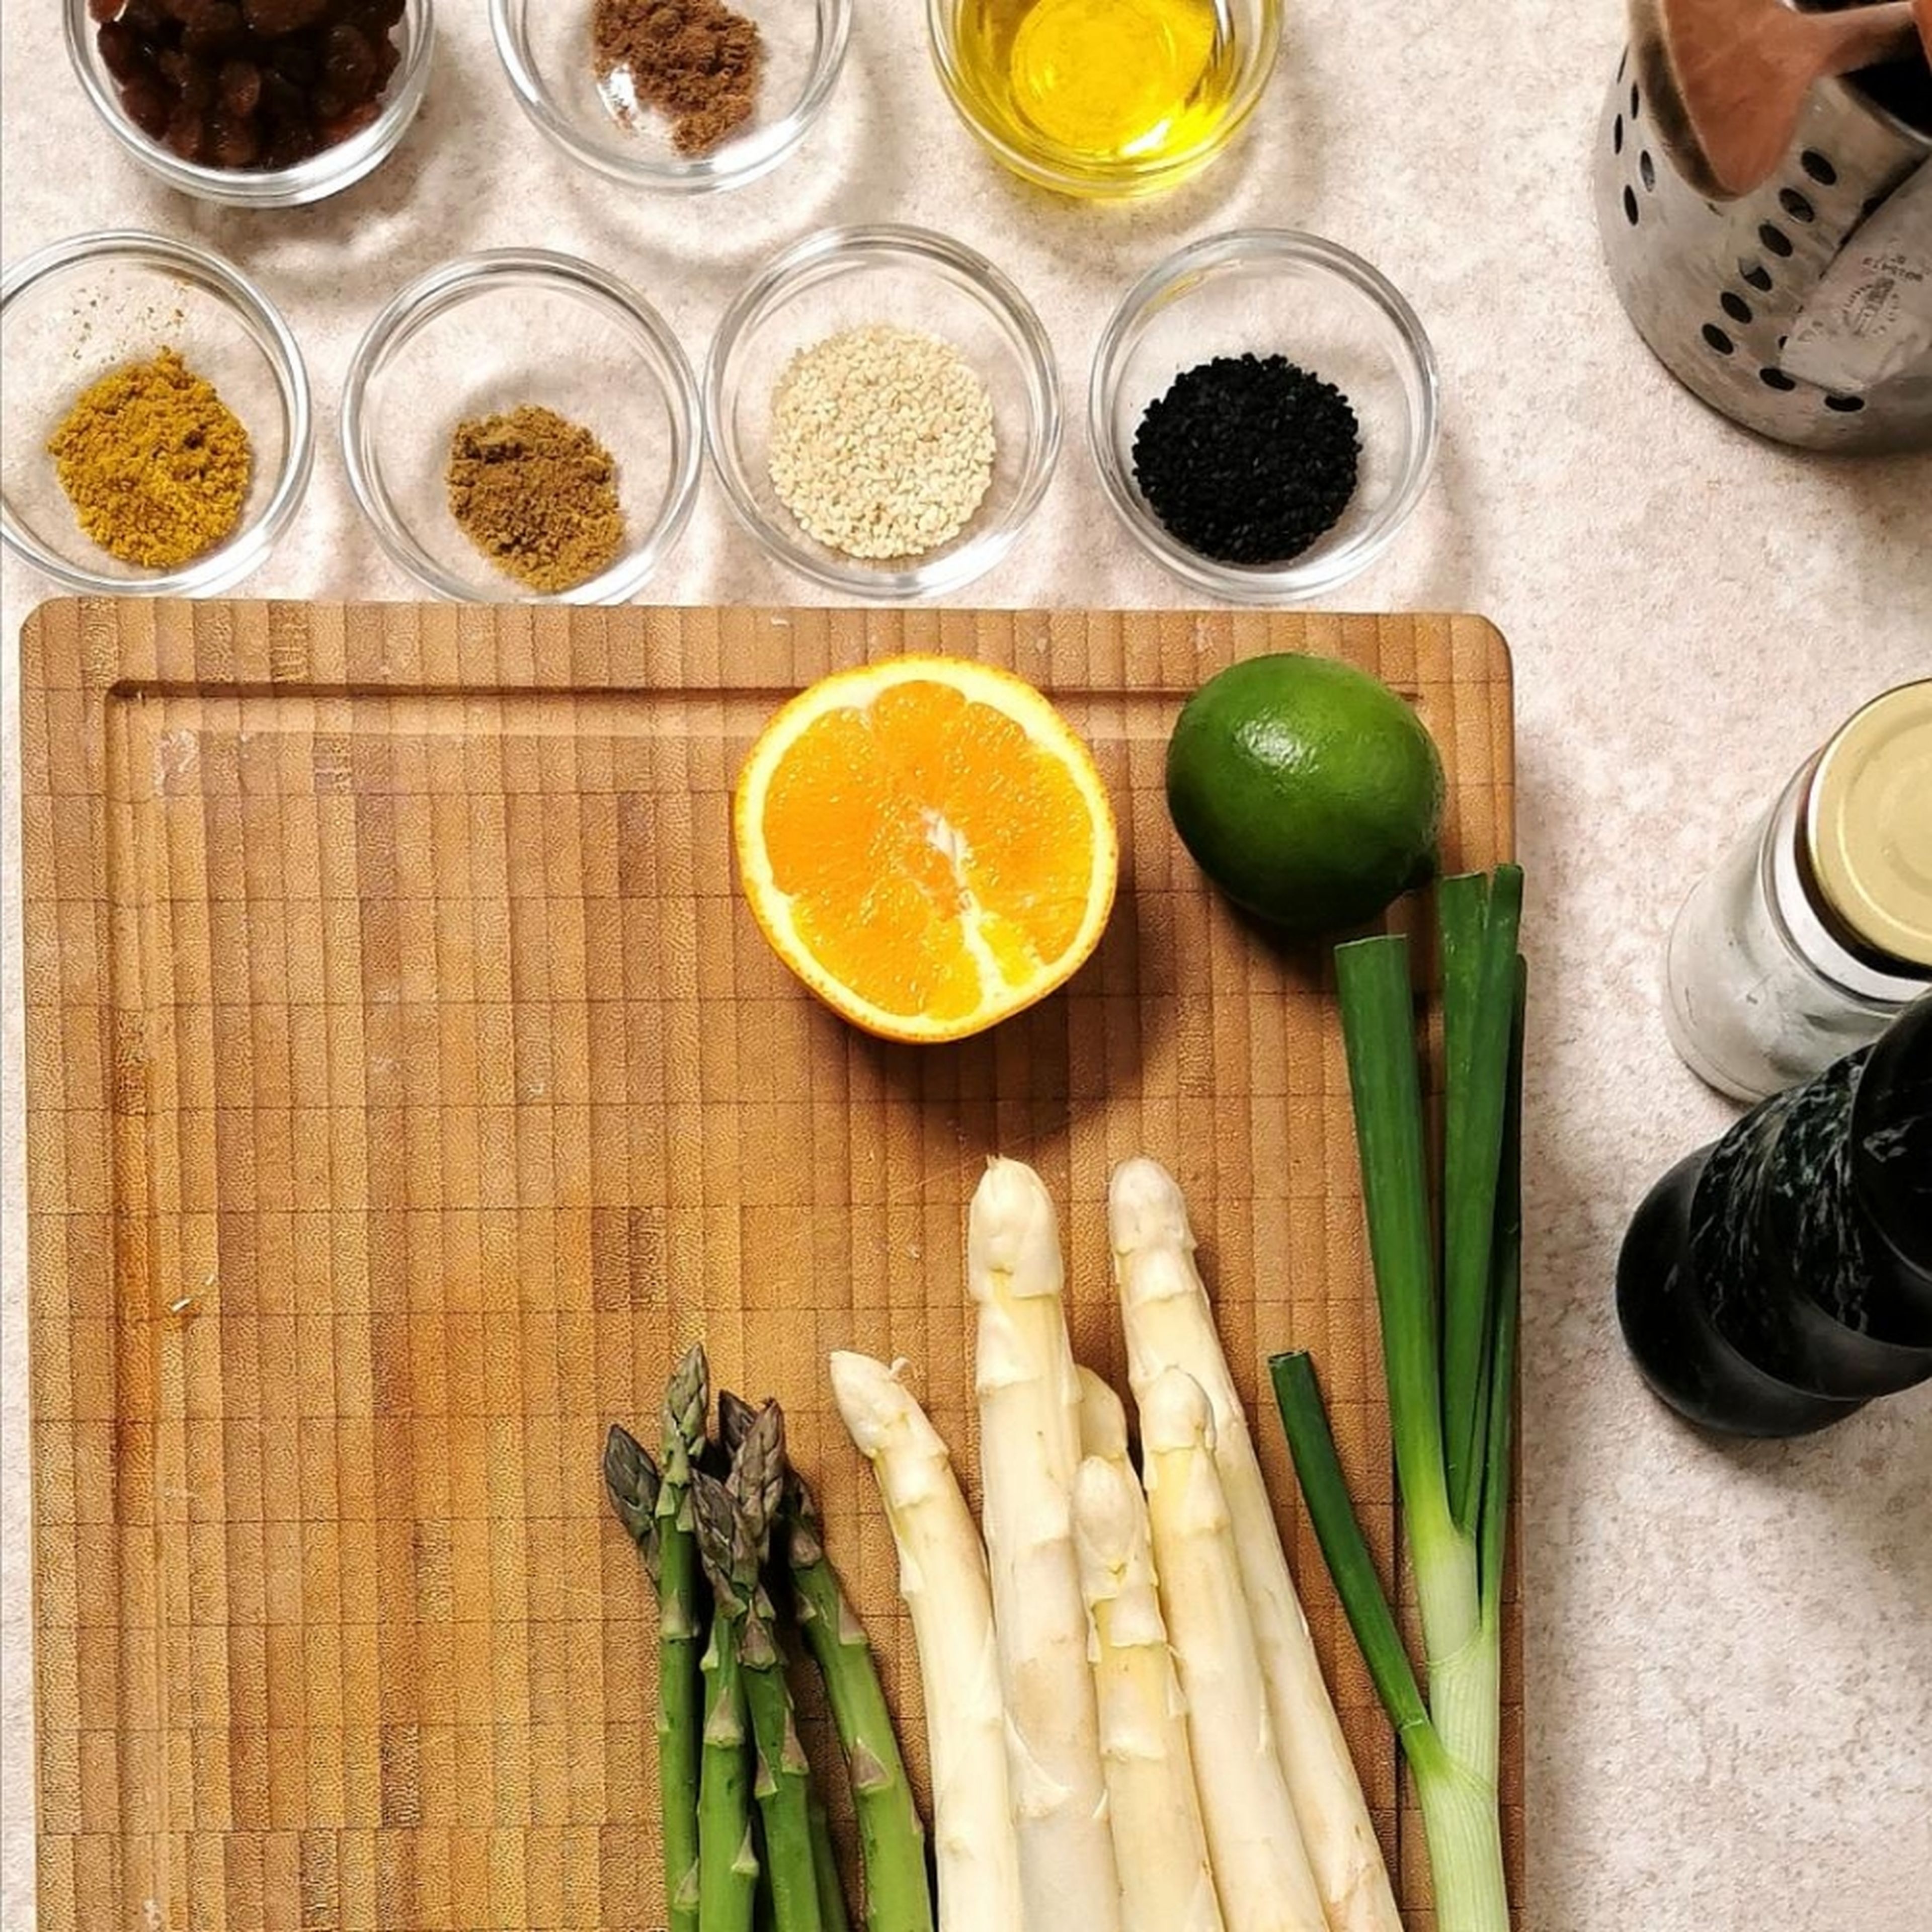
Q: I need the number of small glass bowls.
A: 7